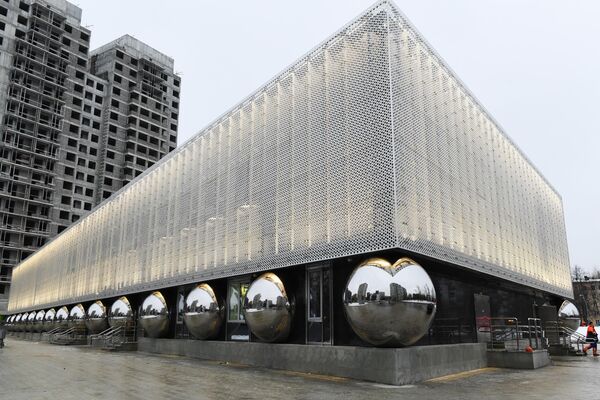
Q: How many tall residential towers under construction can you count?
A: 2